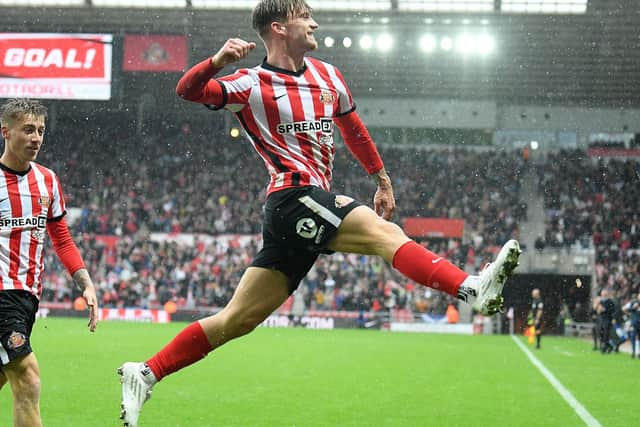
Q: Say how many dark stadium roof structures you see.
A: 1